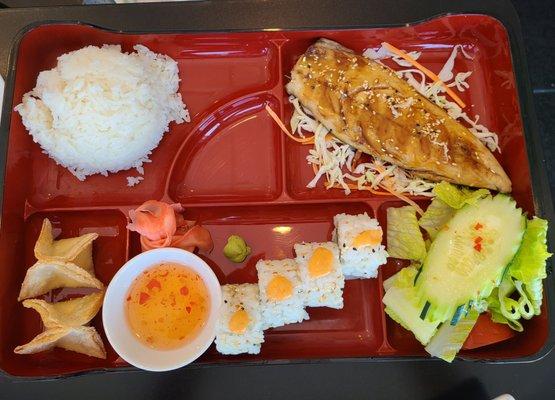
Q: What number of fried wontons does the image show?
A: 2